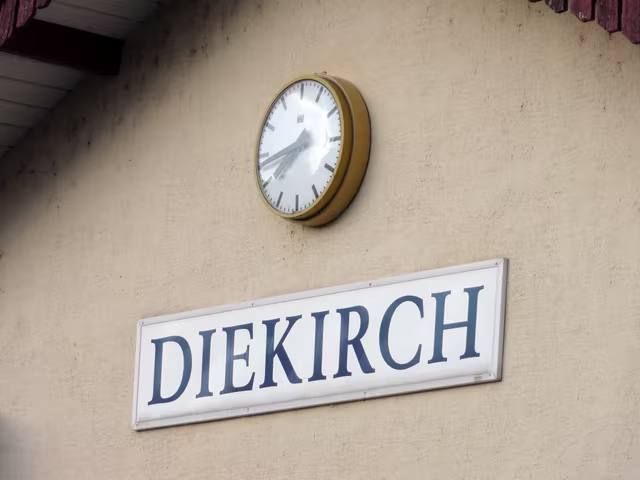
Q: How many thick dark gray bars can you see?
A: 12